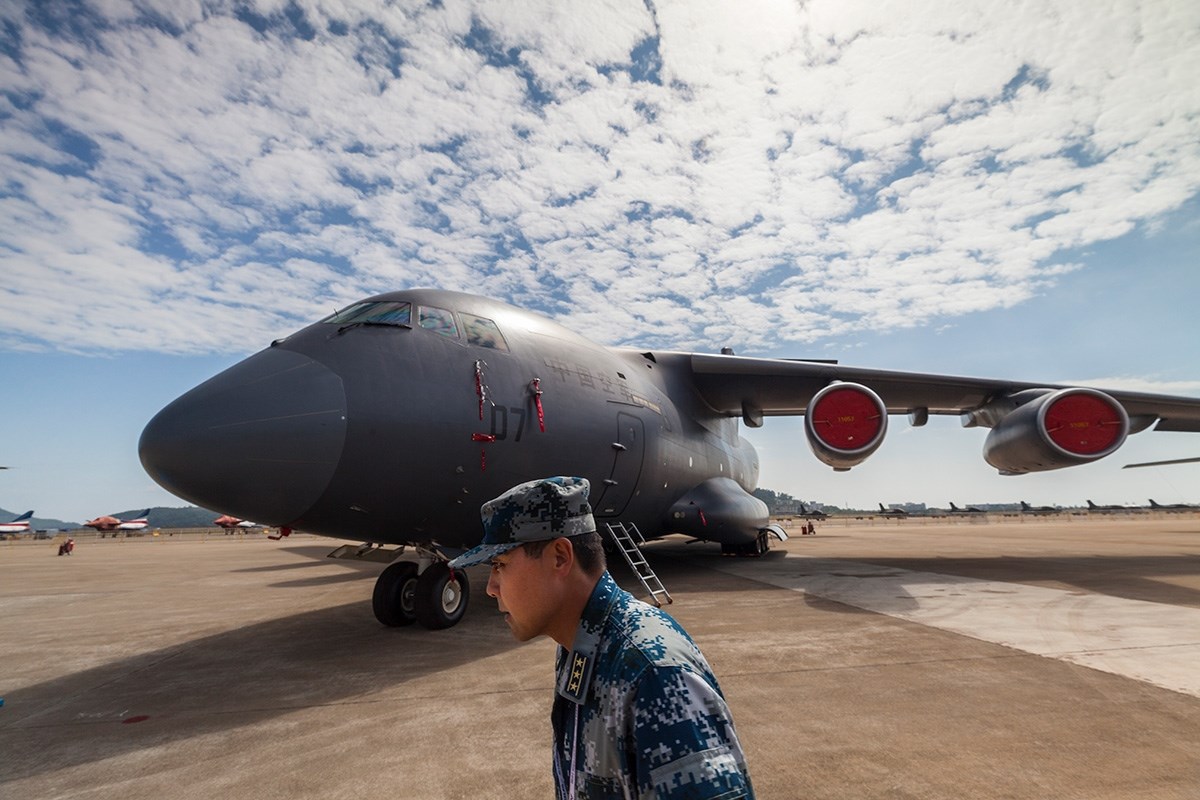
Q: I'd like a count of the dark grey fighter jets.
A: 6